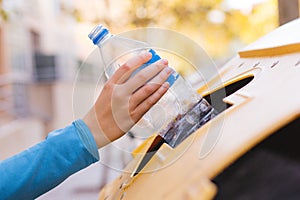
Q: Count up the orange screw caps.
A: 0